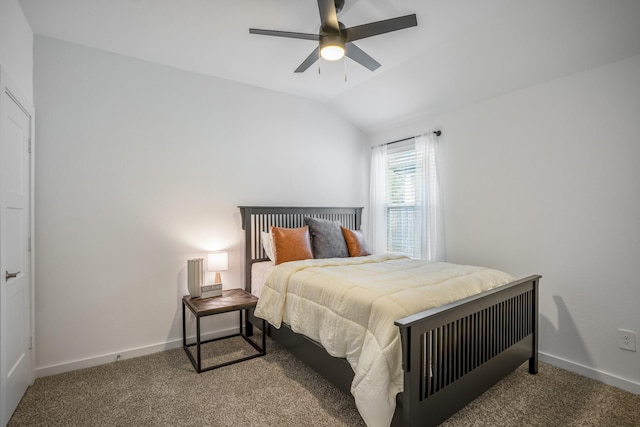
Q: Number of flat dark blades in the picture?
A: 5